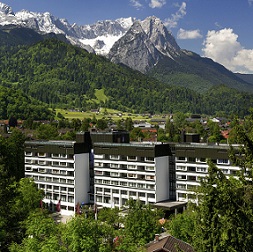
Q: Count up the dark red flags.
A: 4